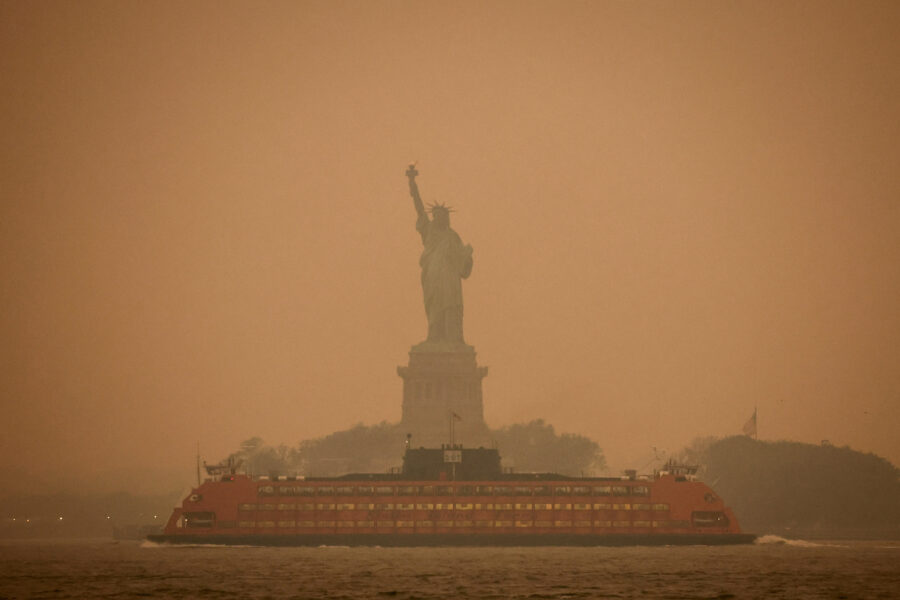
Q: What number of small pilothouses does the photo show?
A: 2